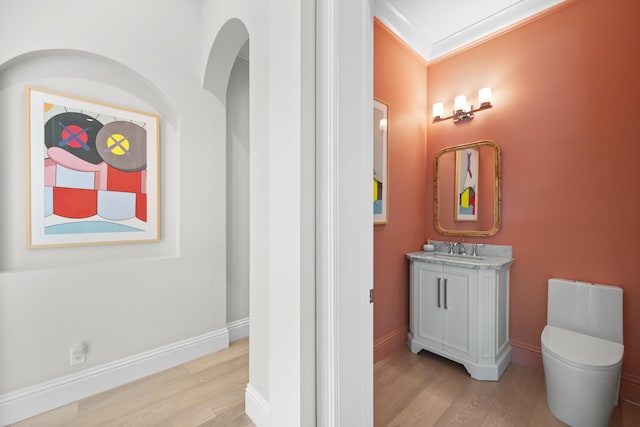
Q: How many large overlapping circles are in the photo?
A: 2